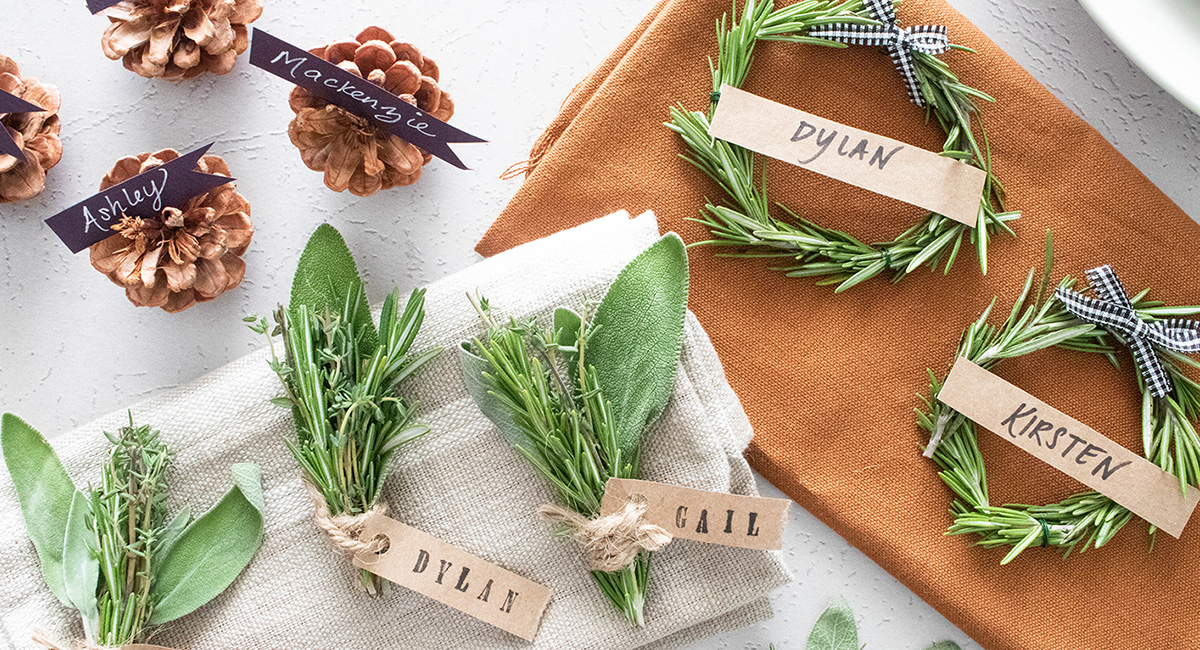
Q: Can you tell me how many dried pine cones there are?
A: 4